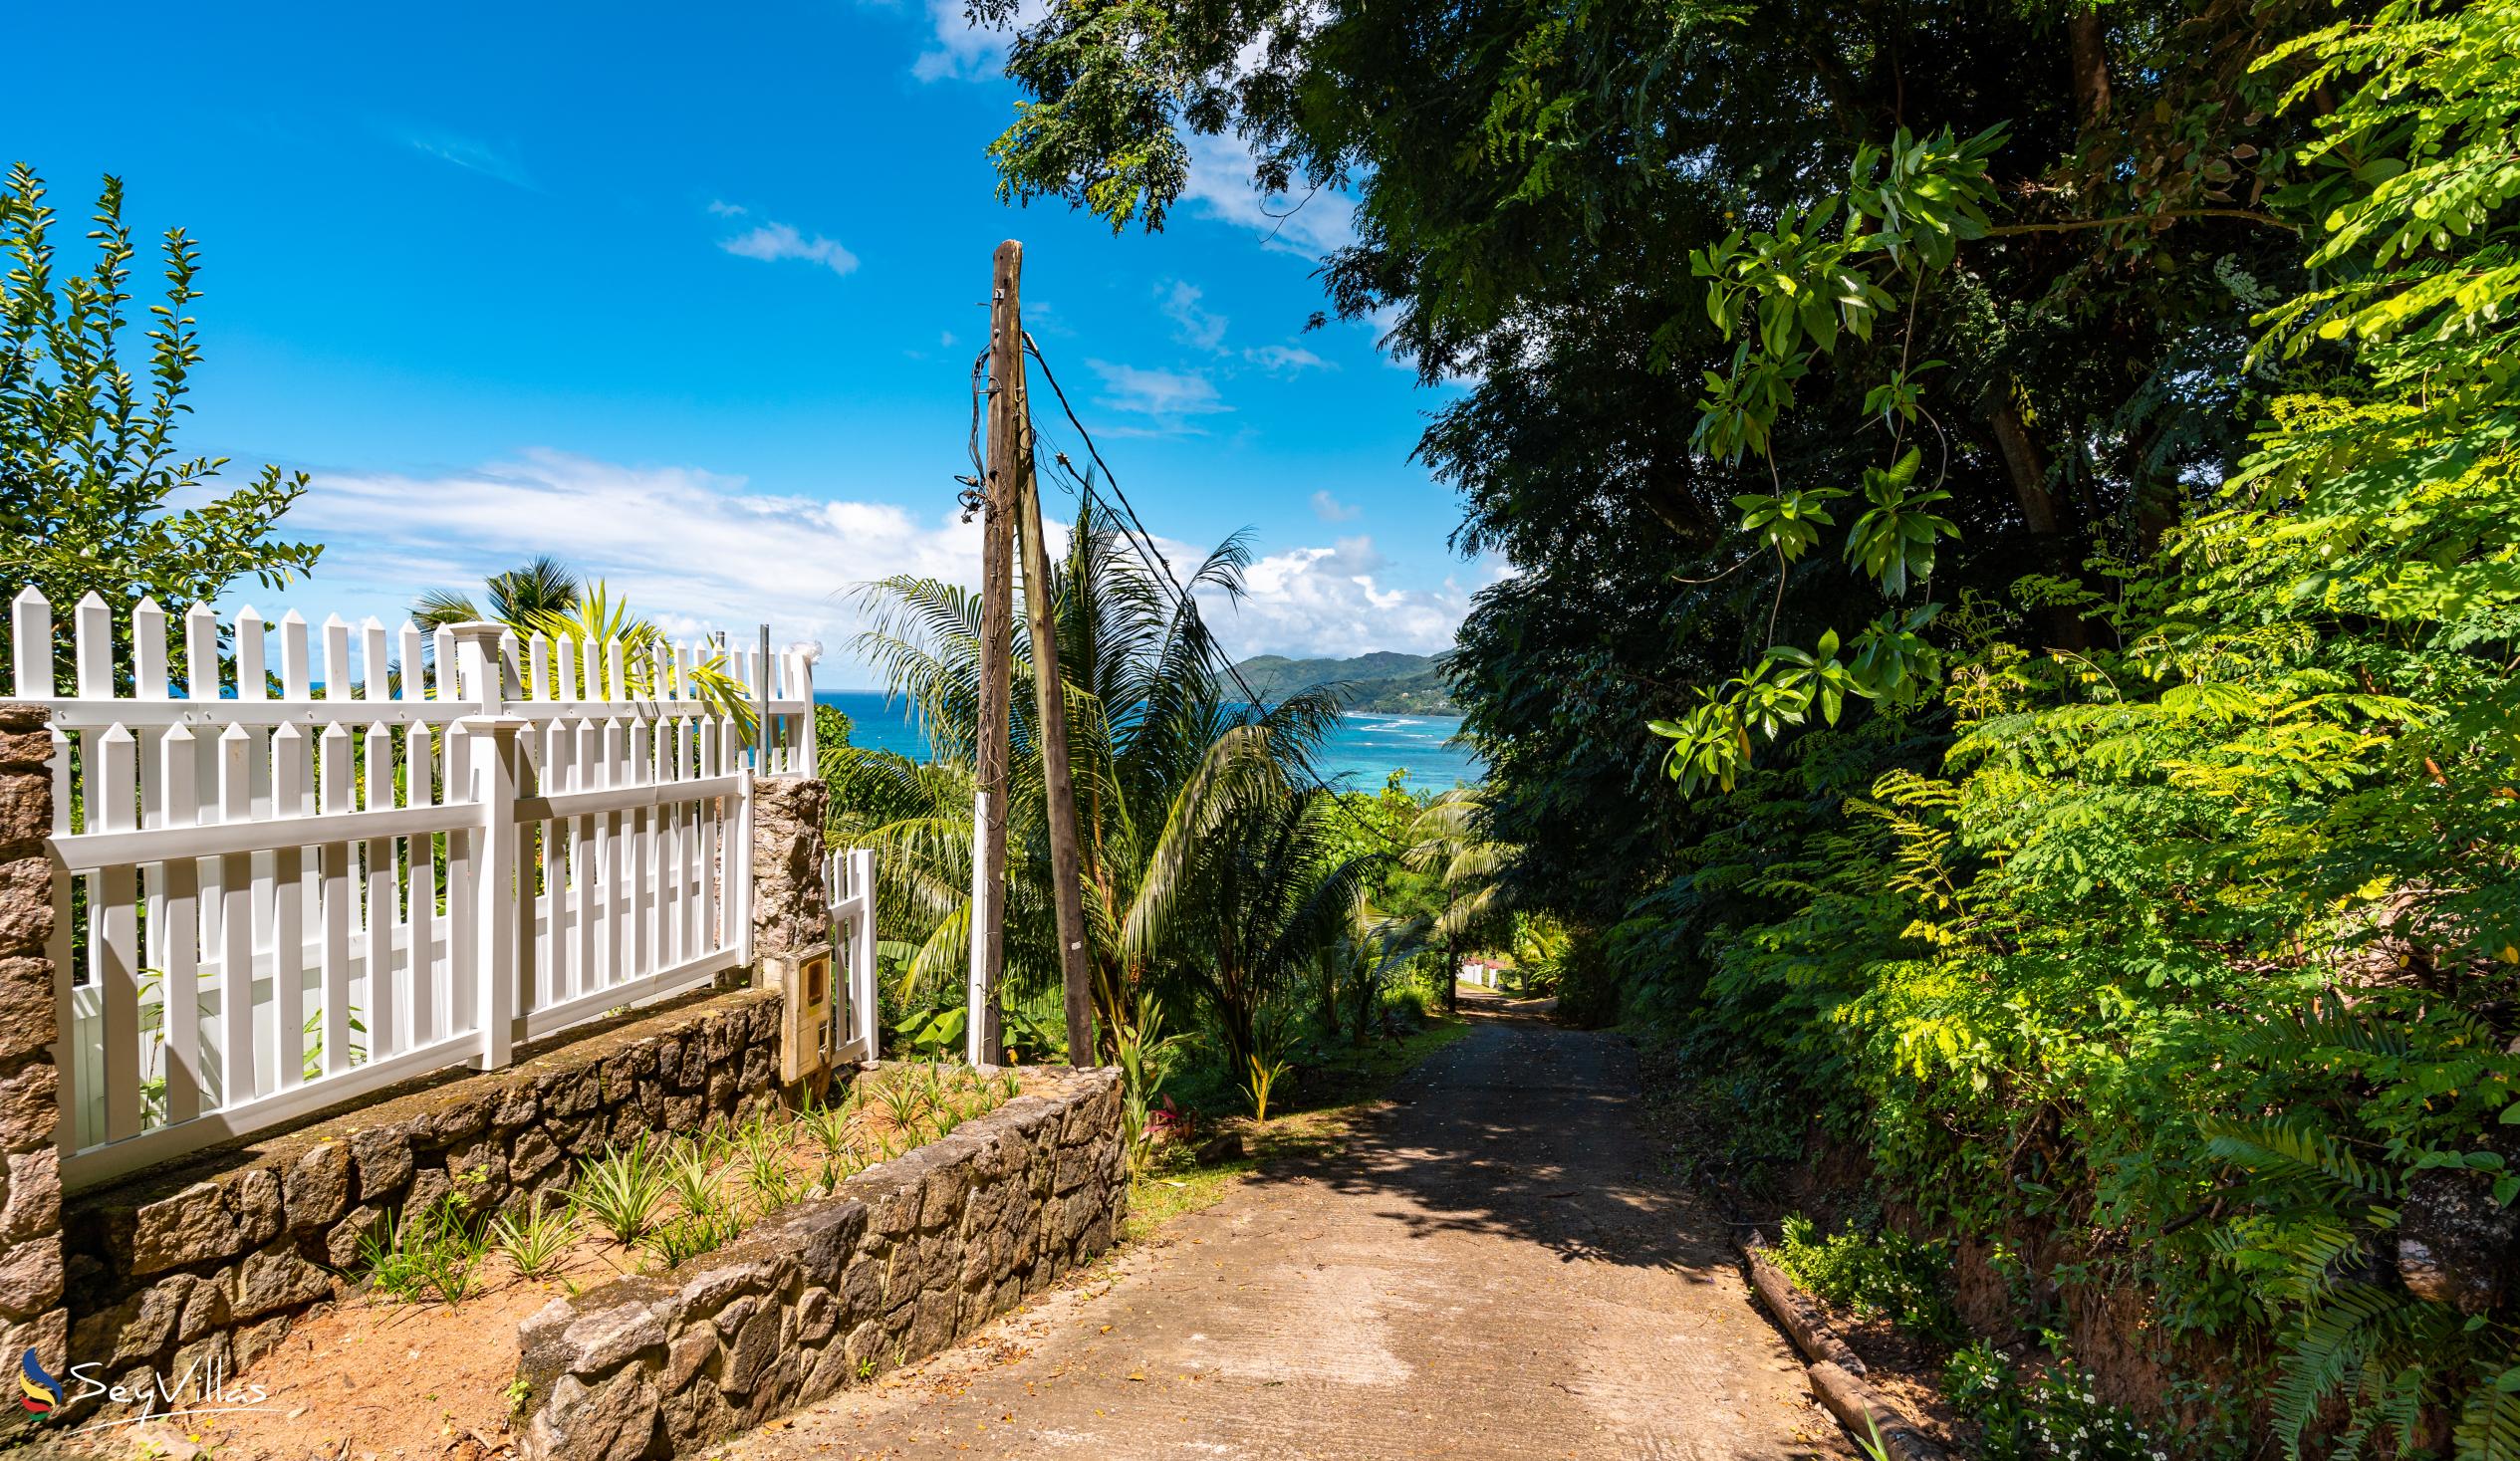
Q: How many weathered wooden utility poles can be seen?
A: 2